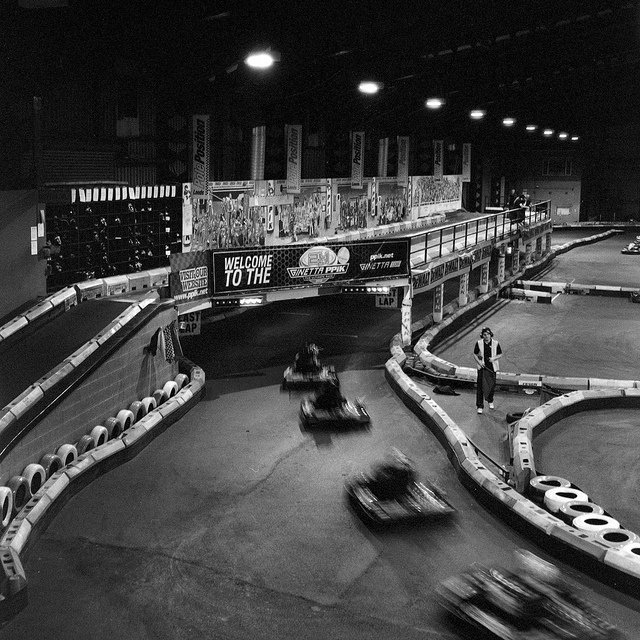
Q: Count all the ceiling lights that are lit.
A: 9